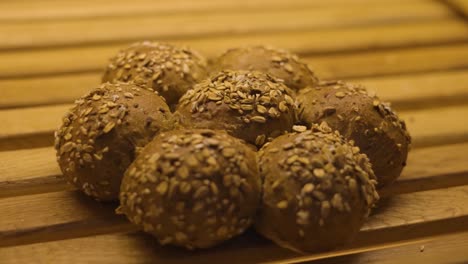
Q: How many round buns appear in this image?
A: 7